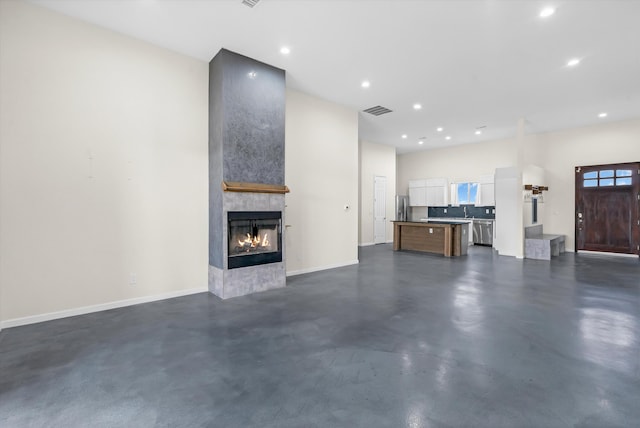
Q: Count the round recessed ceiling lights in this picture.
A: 11